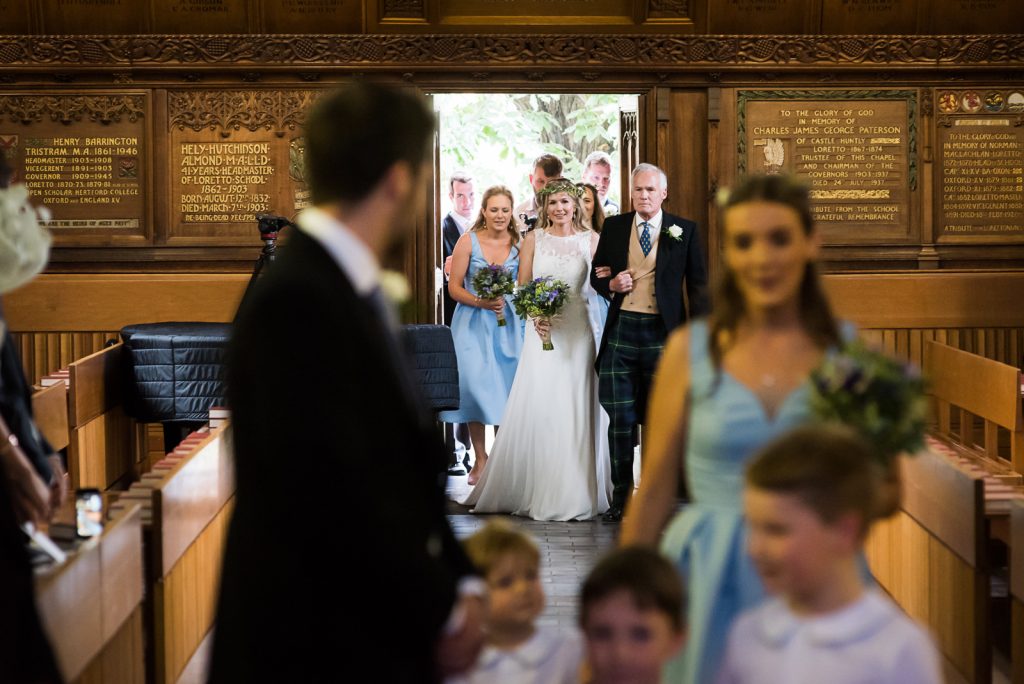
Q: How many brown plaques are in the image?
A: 4